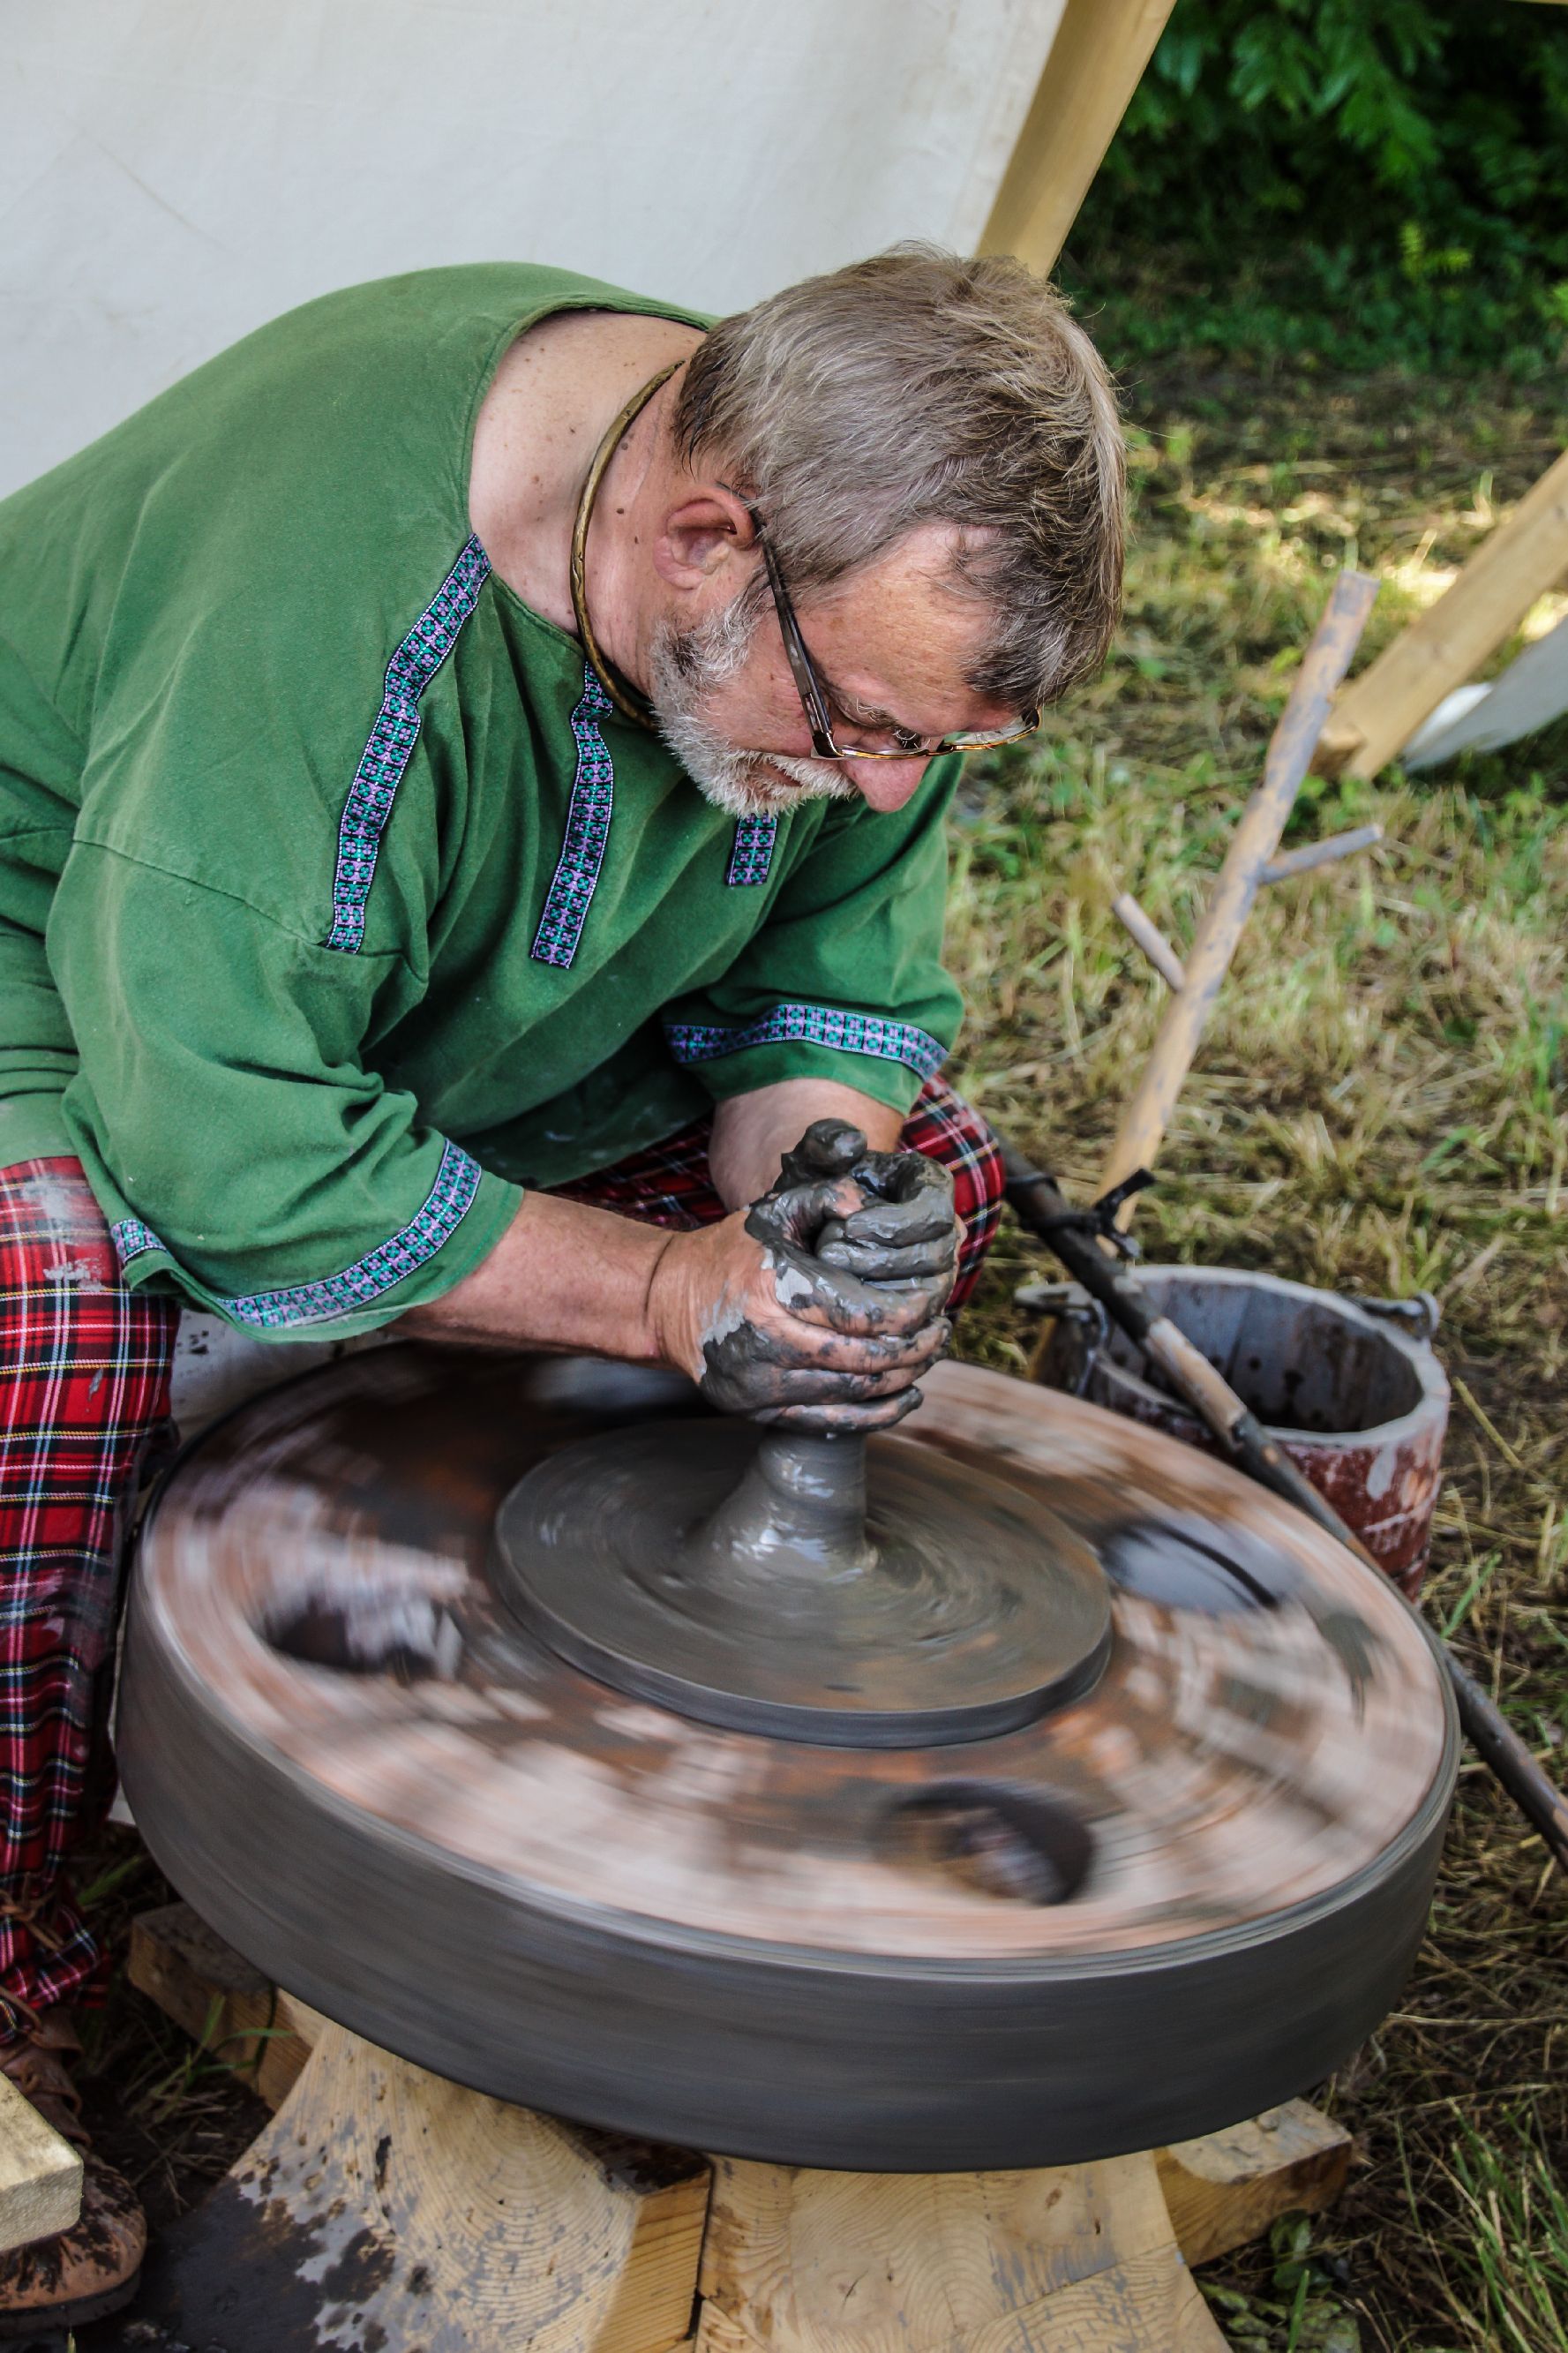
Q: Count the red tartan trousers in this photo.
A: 1